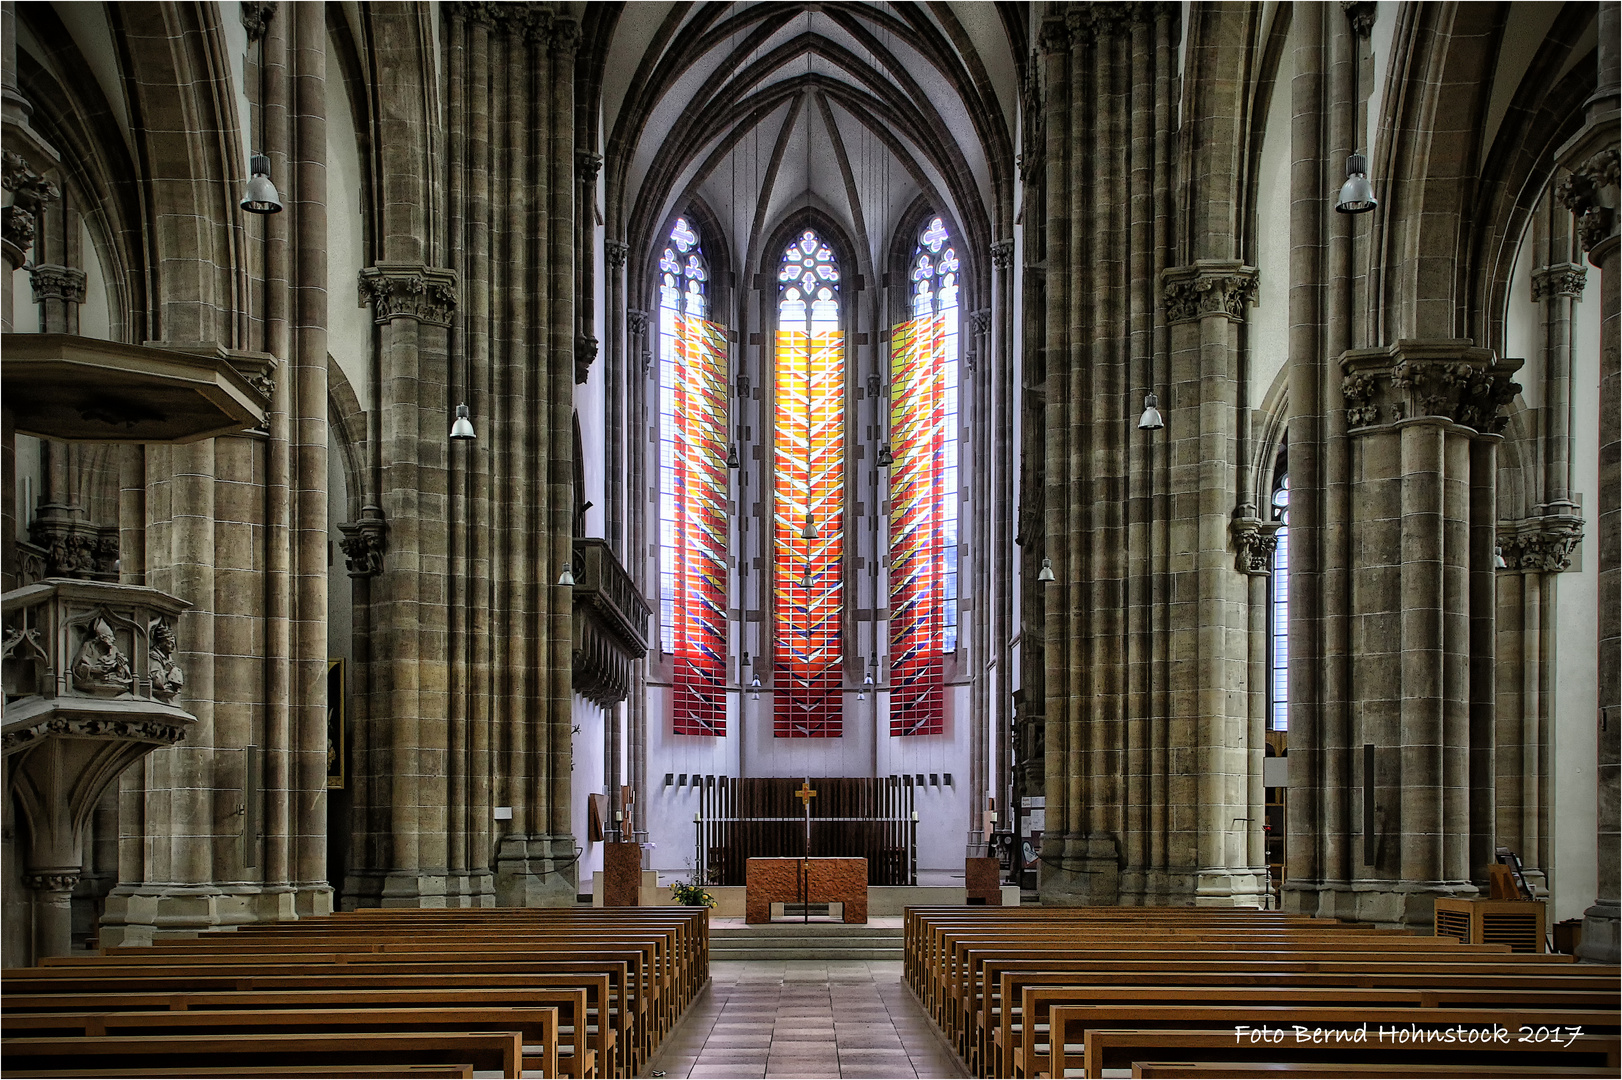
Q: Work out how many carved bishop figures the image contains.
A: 2